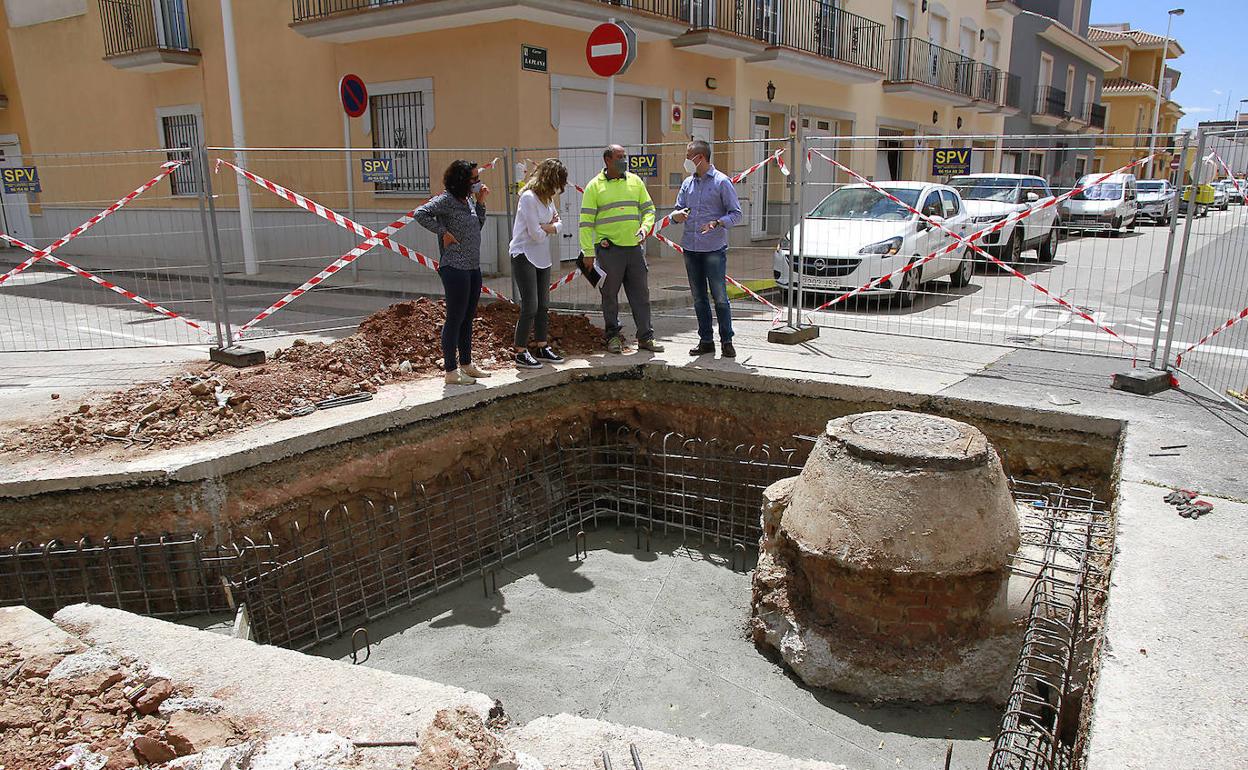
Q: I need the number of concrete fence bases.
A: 3